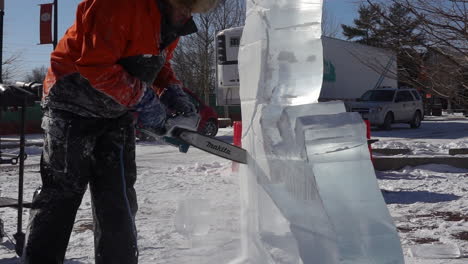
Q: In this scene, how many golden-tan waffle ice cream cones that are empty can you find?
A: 0